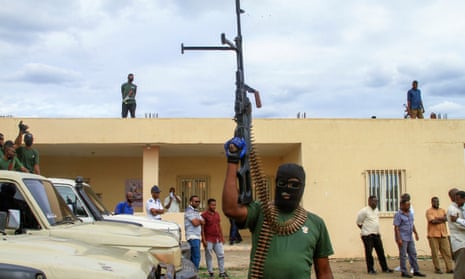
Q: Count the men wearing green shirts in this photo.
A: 5